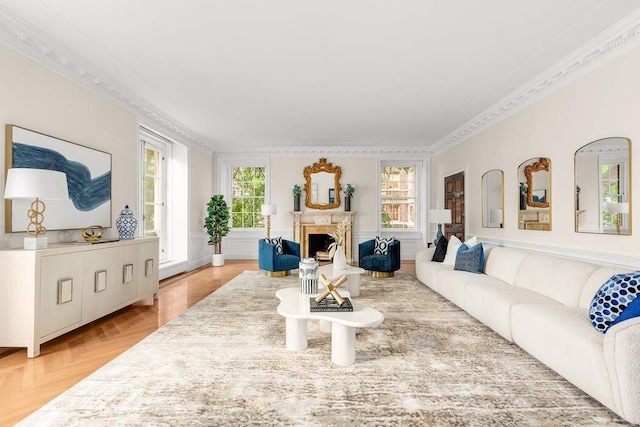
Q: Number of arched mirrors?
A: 3